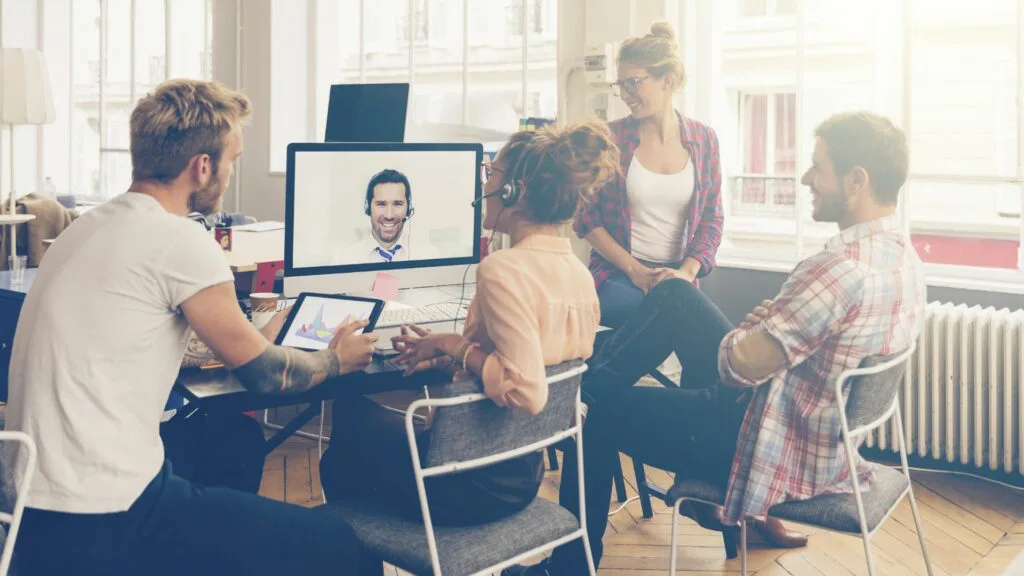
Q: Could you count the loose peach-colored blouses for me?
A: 1